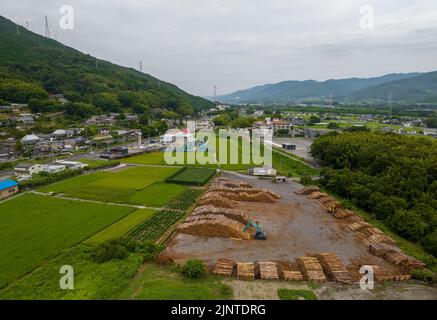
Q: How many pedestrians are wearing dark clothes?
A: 0